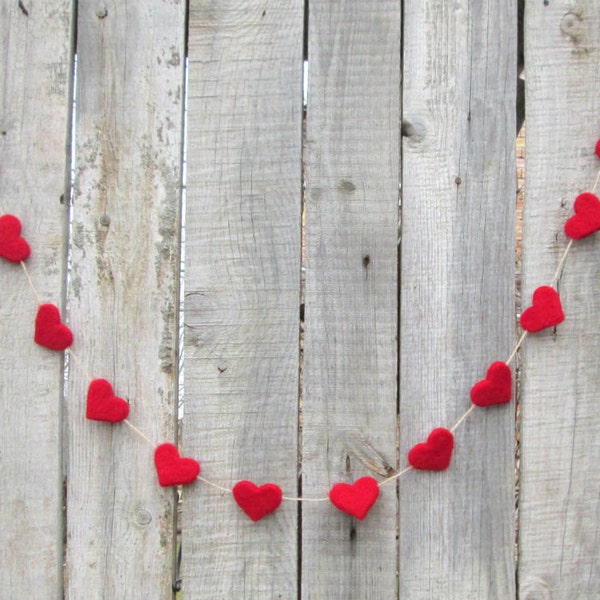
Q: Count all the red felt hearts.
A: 11